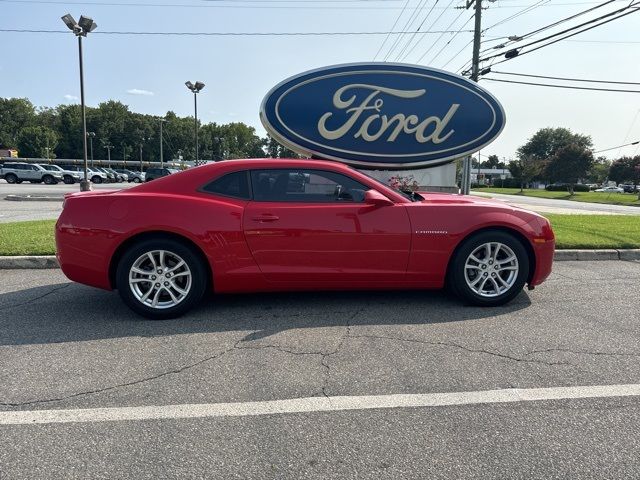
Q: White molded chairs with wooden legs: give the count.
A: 0